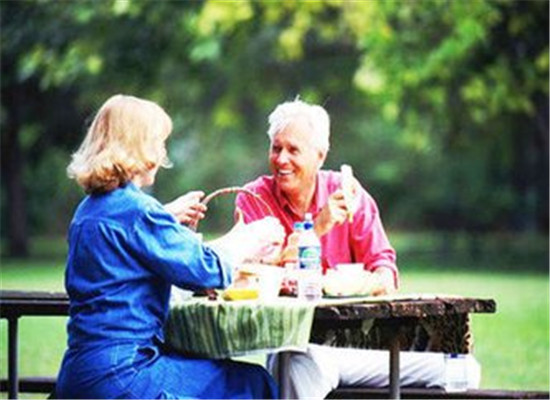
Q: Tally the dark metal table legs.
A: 3